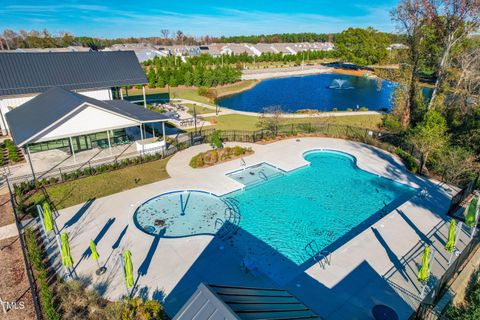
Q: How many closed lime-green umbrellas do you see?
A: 7